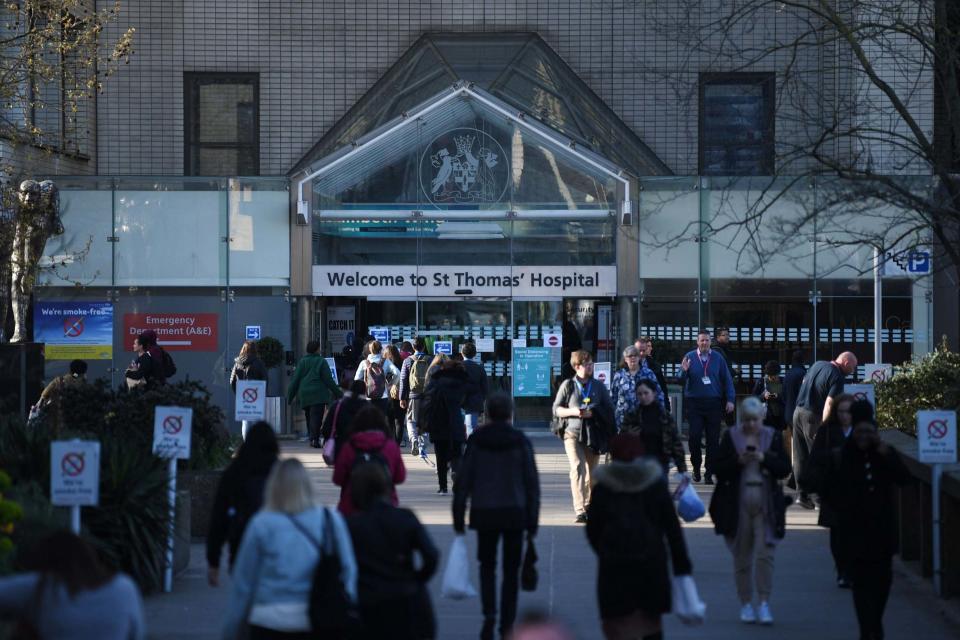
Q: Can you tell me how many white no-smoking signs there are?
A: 6